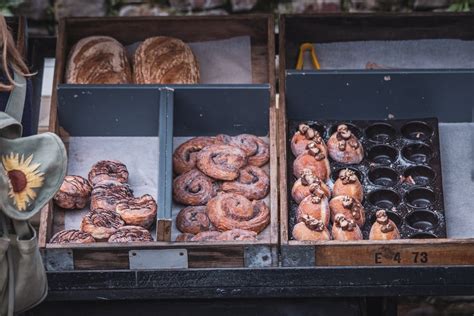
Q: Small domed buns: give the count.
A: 10